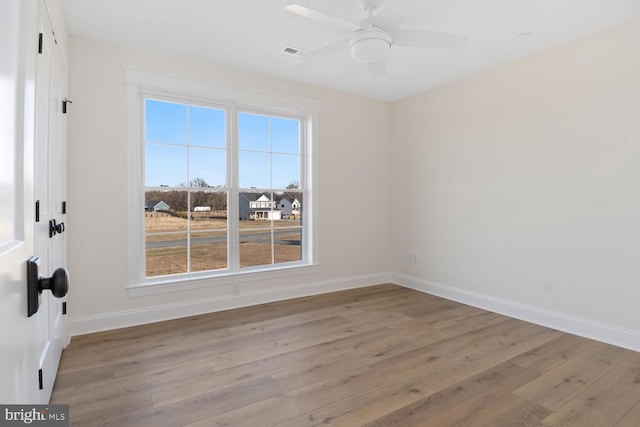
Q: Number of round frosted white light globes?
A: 1